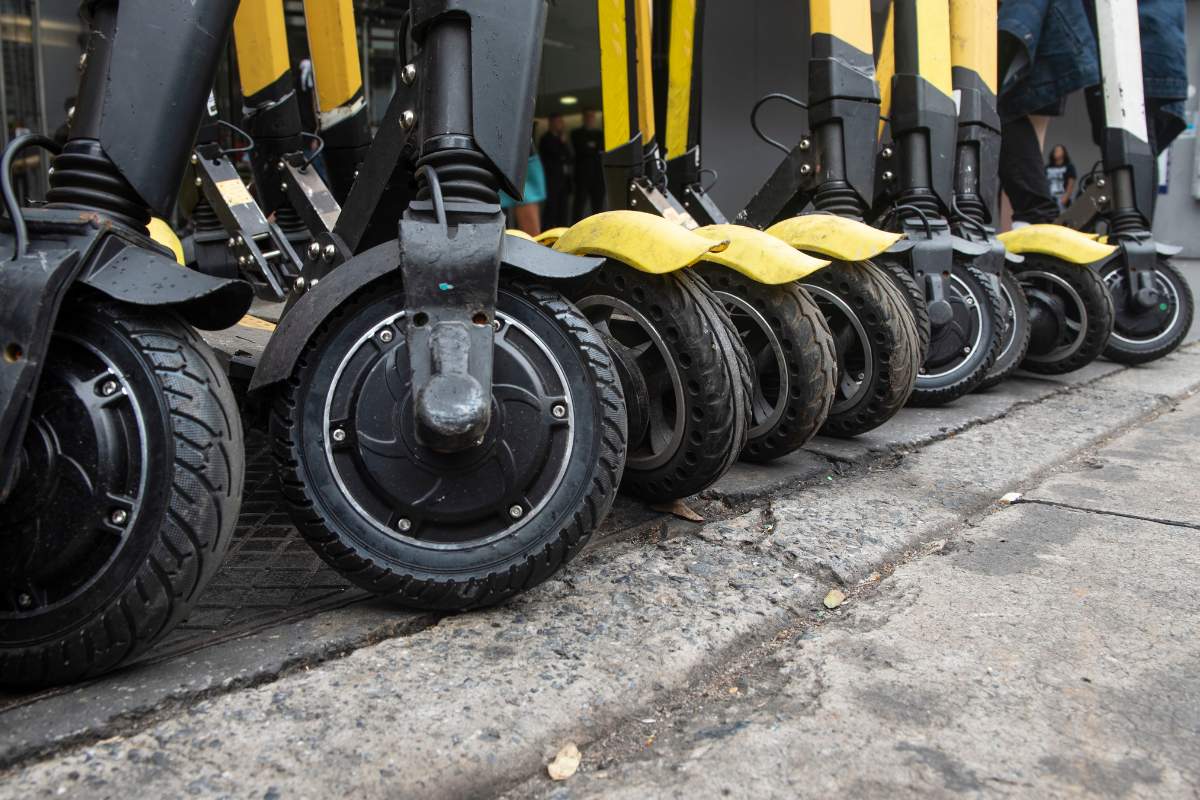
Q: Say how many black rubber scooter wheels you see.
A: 10